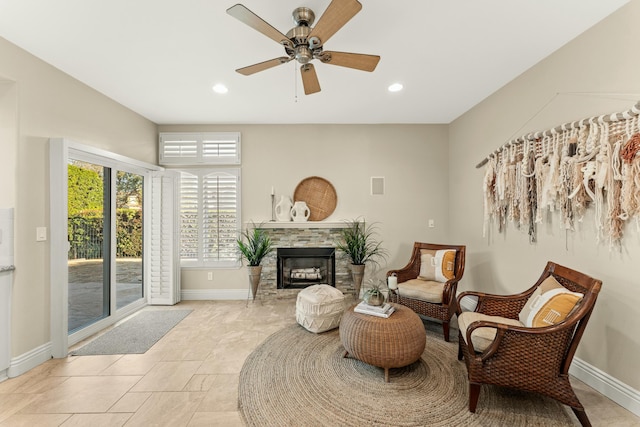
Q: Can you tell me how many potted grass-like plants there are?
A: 2